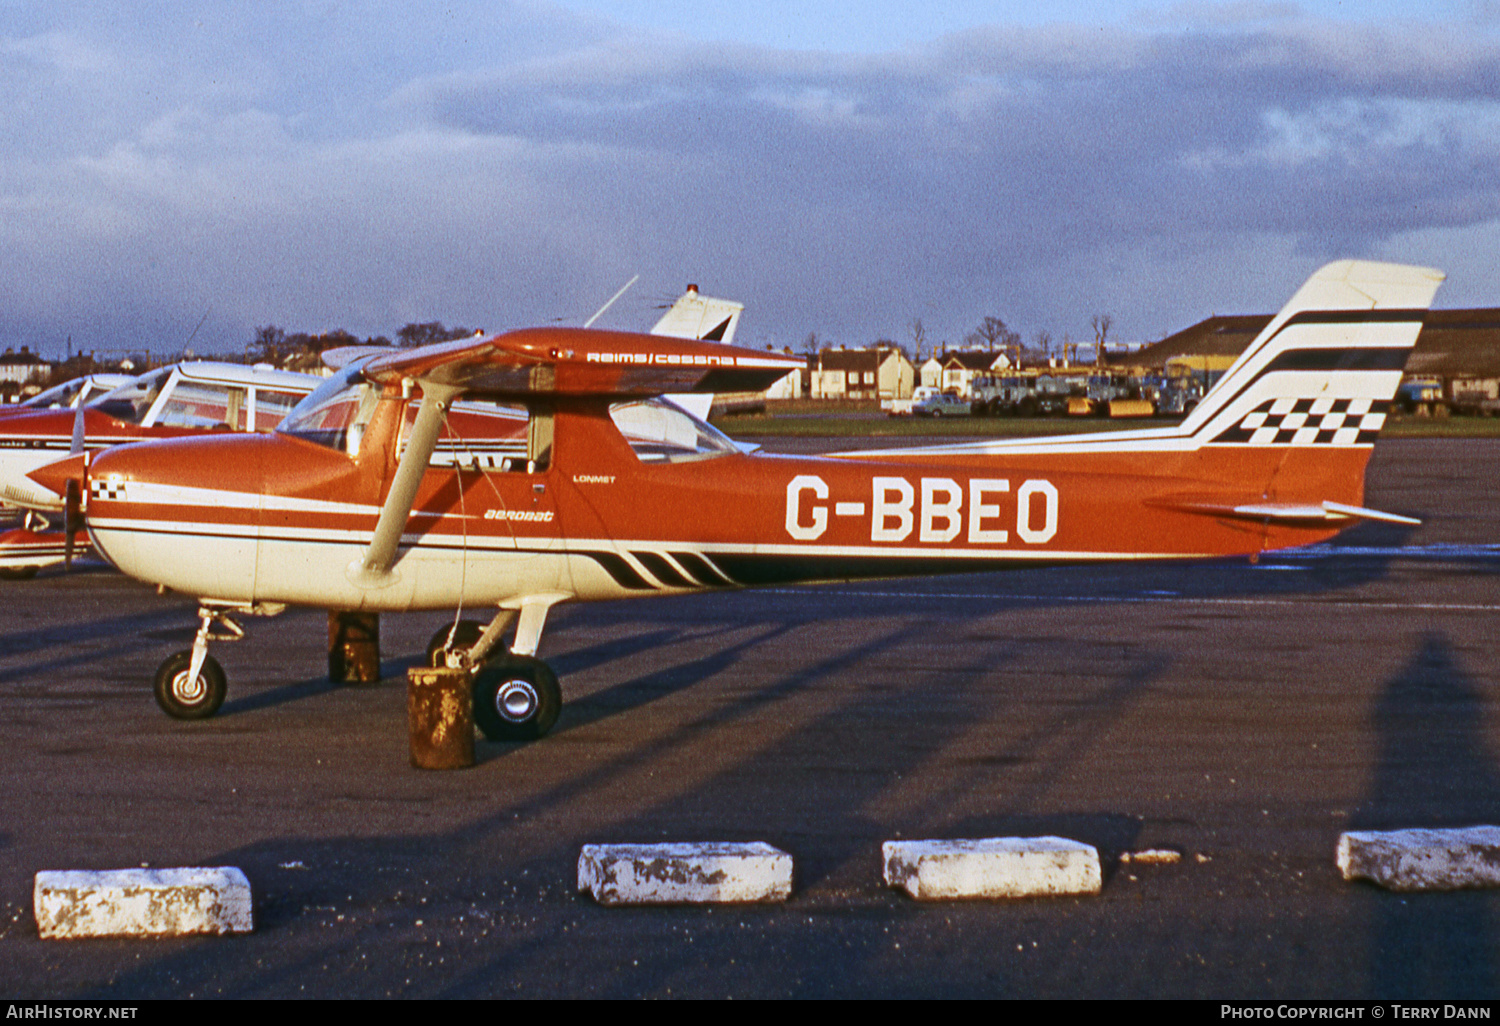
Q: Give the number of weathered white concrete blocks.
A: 4